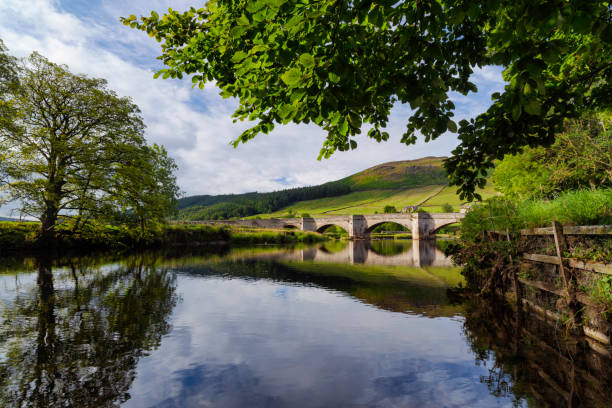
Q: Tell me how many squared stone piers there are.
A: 3